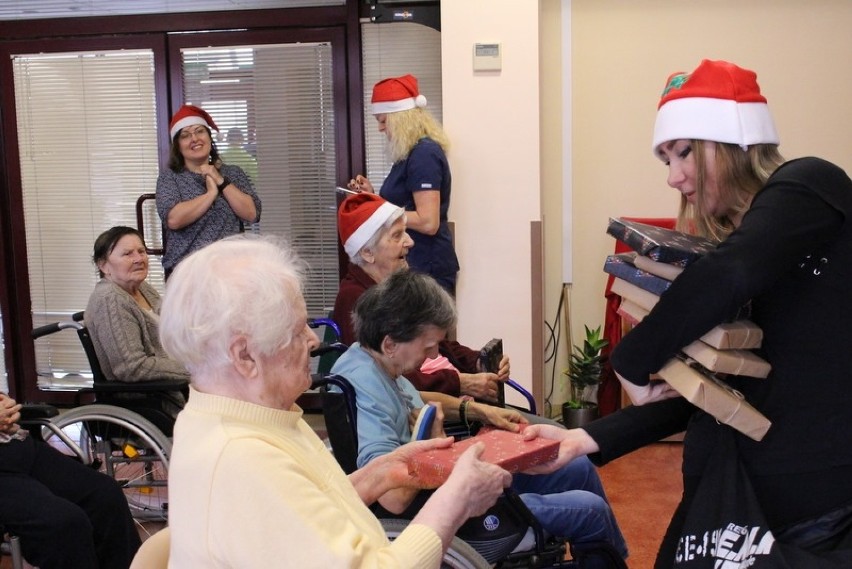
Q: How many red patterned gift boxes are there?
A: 1